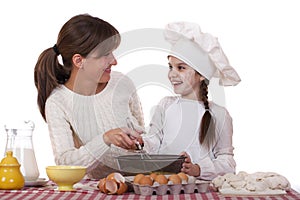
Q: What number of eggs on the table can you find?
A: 6